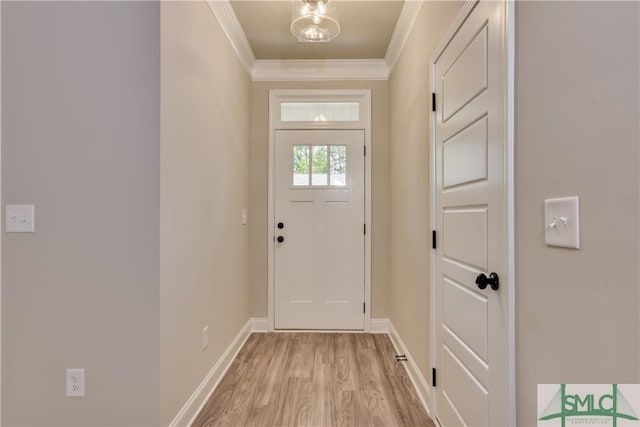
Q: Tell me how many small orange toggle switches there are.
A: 0